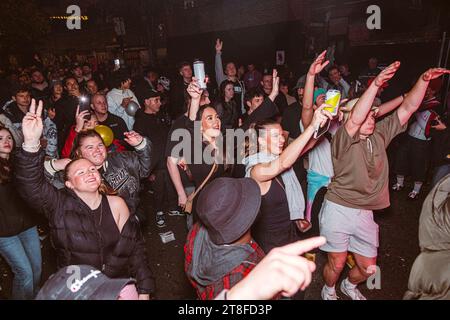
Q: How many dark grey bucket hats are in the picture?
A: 1